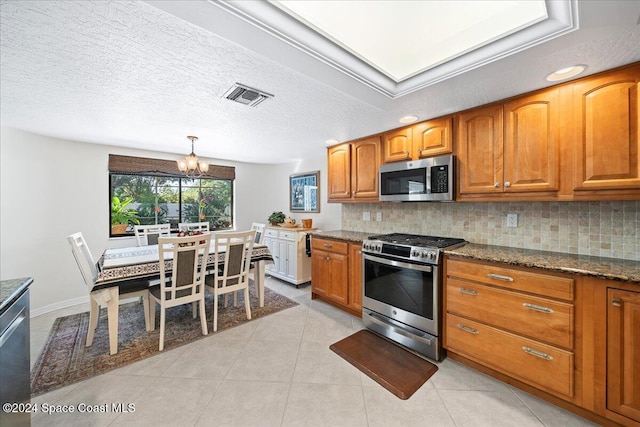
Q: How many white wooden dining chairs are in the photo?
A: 6